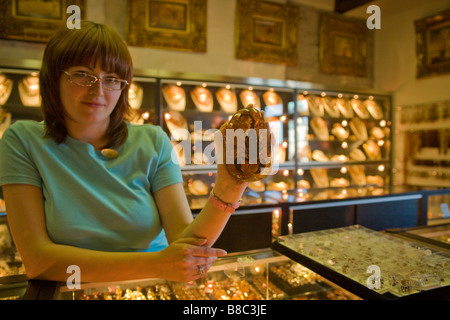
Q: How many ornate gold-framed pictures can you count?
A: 5